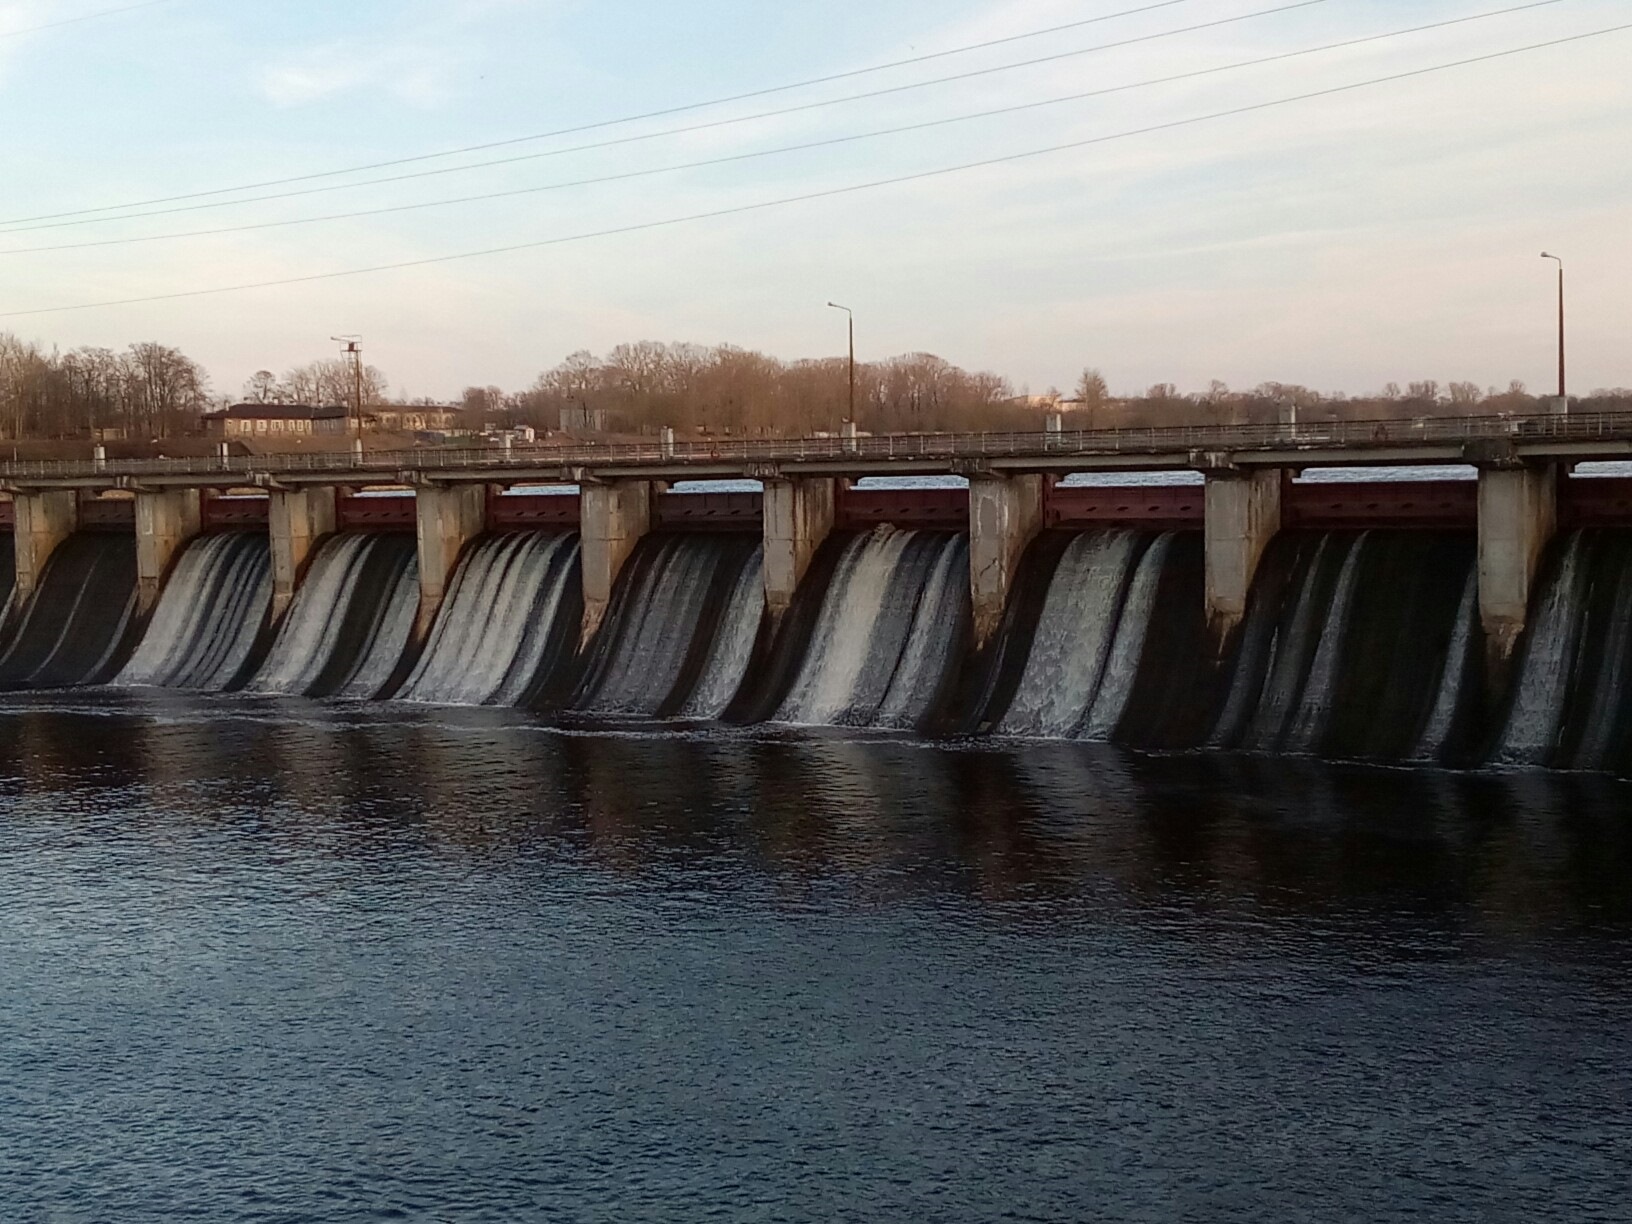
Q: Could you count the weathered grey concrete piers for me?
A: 9